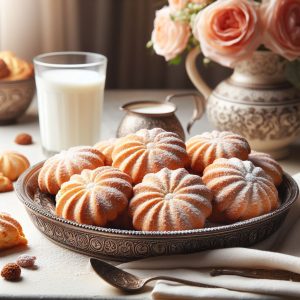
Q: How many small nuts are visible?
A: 3